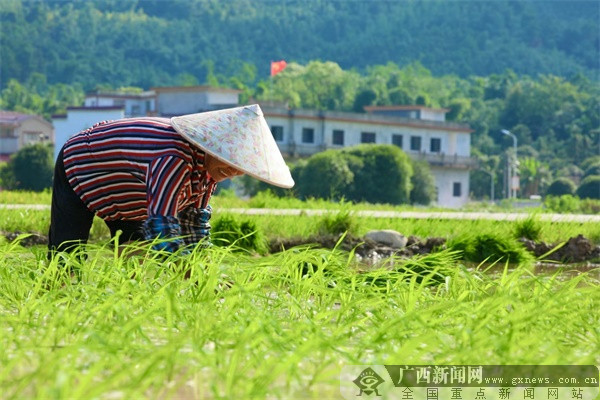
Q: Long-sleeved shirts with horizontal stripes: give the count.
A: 1